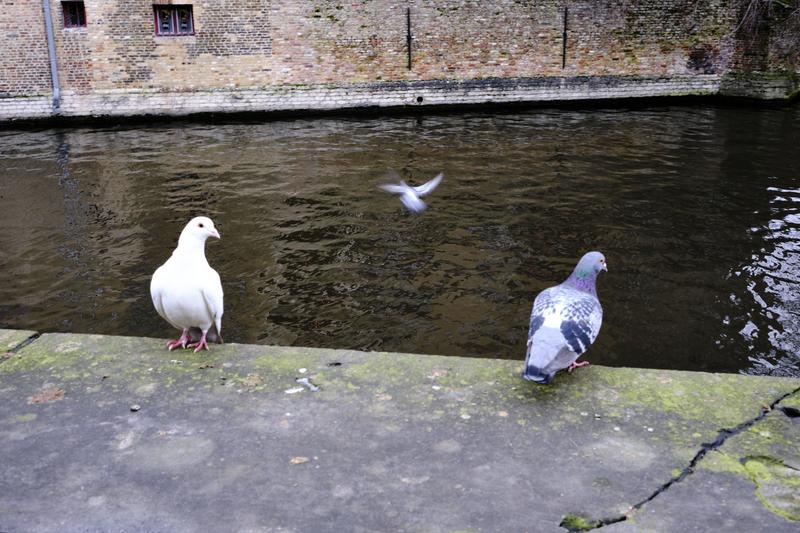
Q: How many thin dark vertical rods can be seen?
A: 2